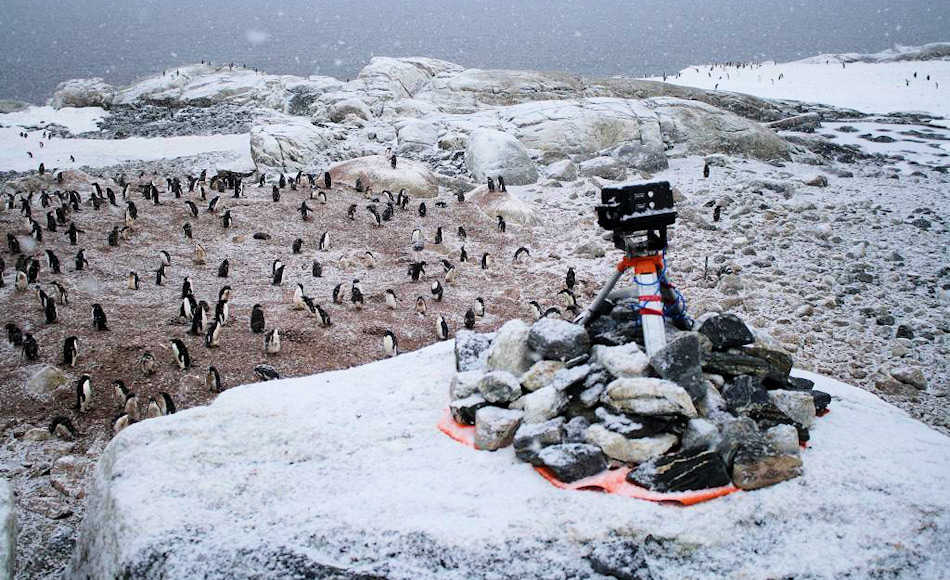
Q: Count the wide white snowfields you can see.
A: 2